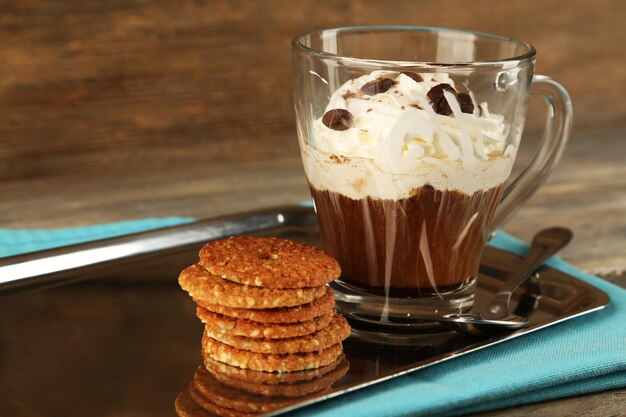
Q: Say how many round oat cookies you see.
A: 6